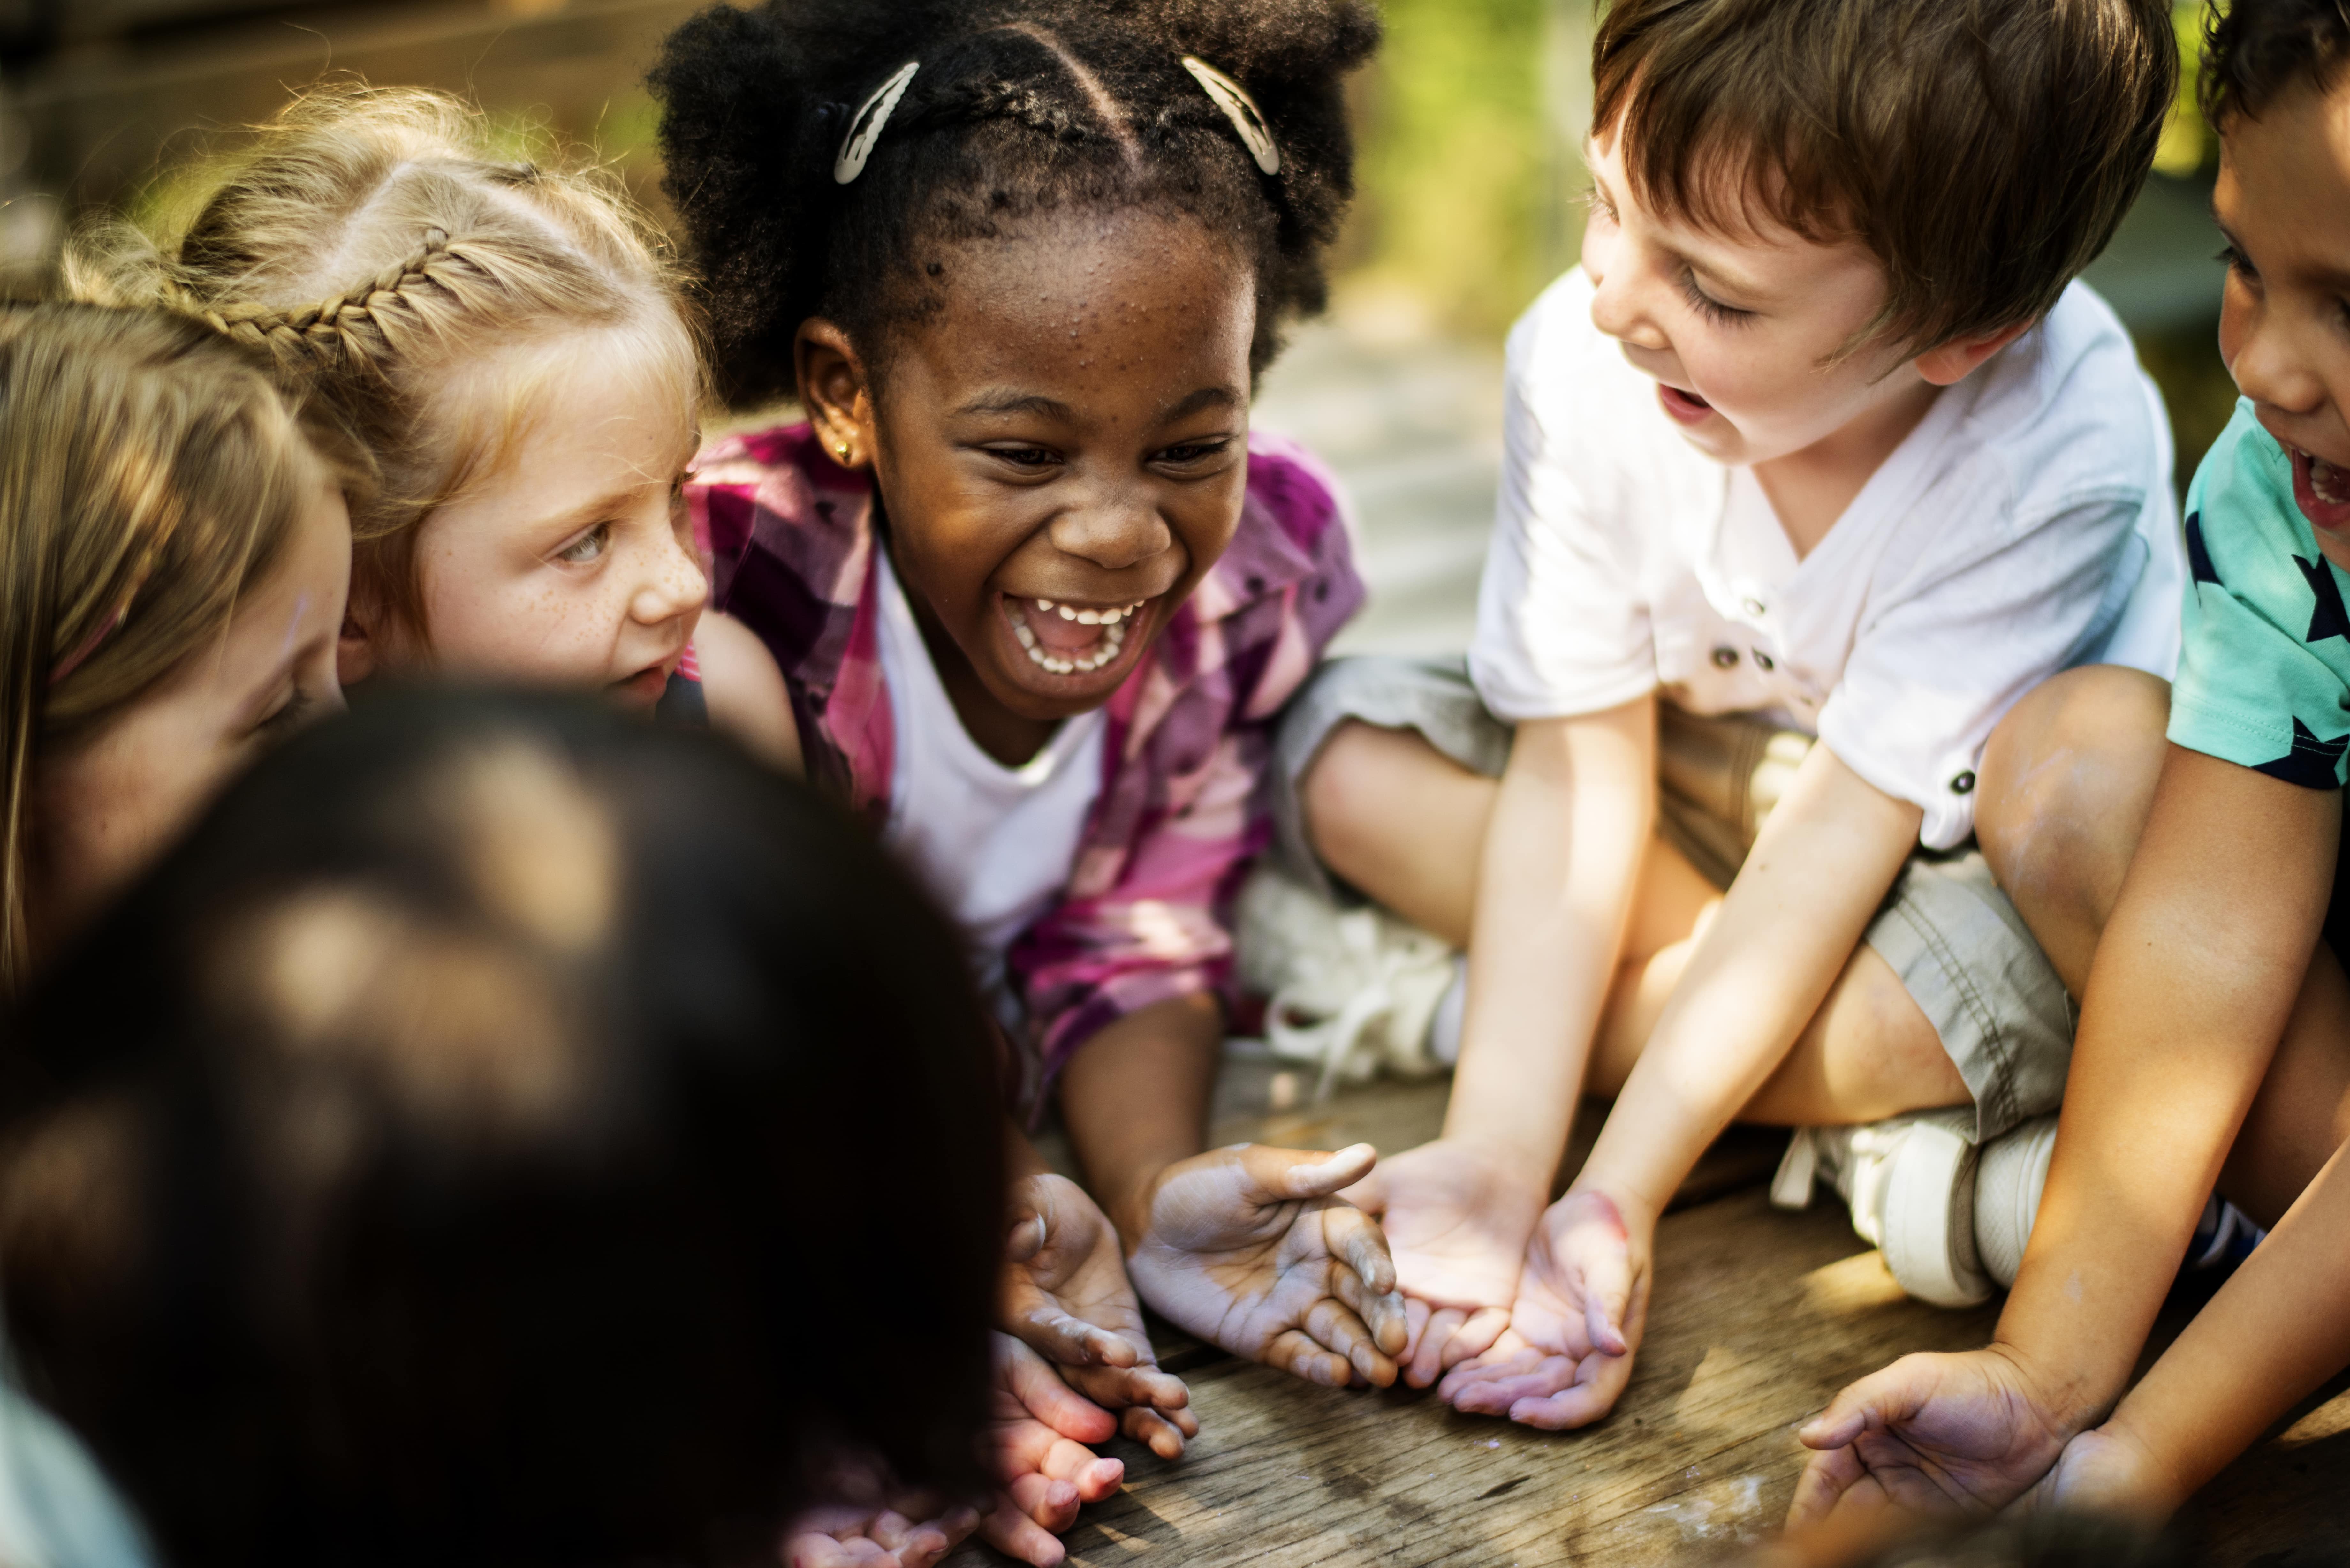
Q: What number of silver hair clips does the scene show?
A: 2